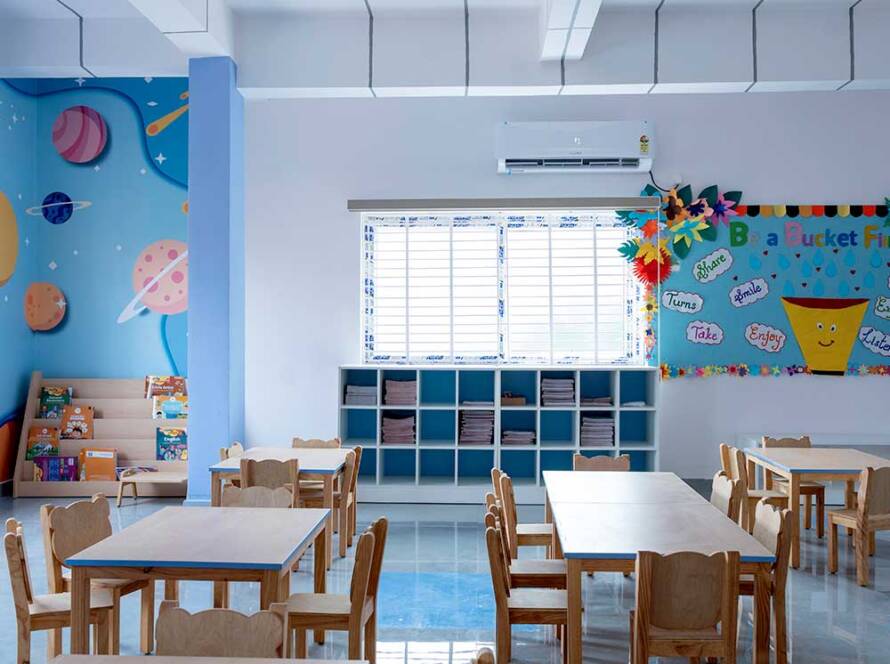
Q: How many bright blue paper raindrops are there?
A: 11